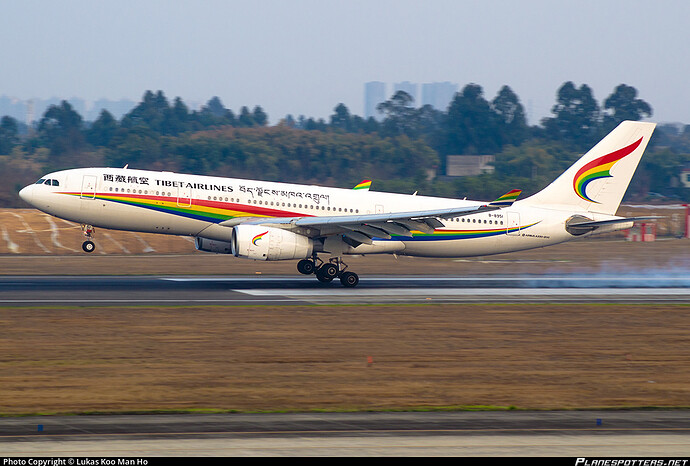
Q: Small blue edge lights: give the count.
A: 2